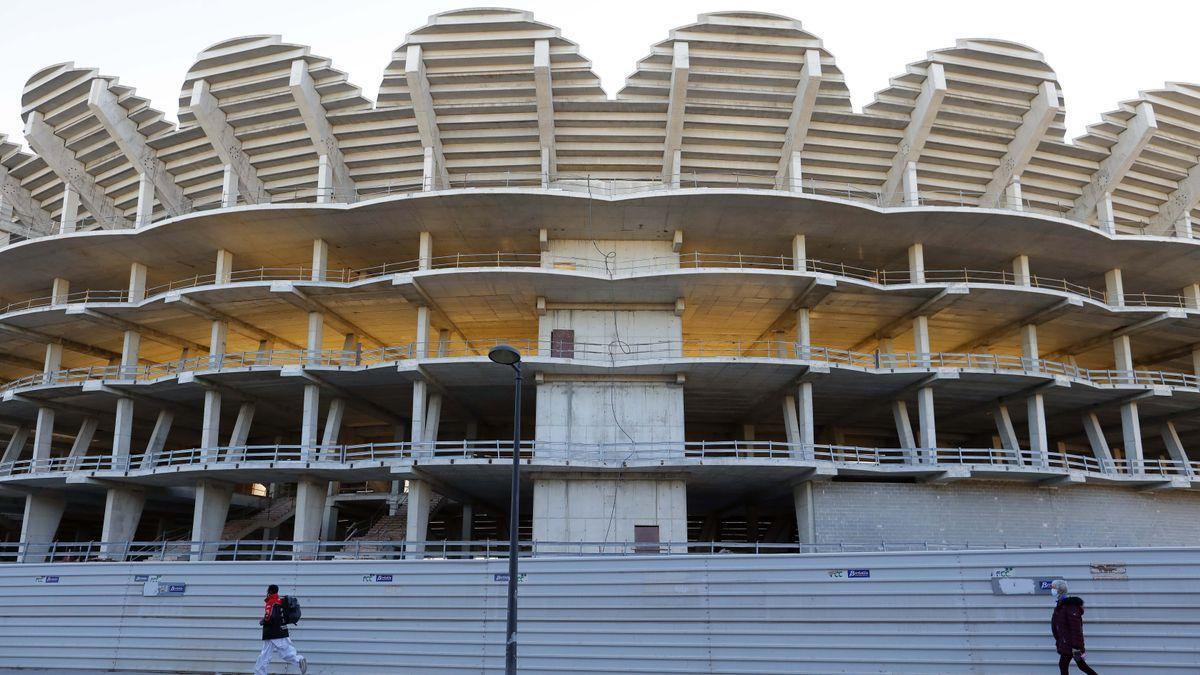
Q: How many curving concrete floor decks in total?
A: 4